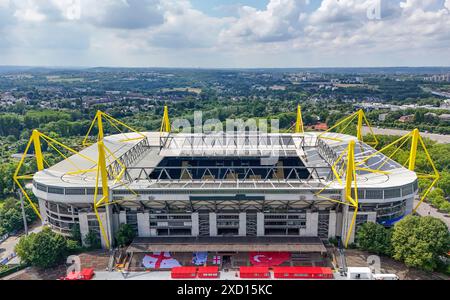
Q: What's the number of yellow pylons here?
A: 8